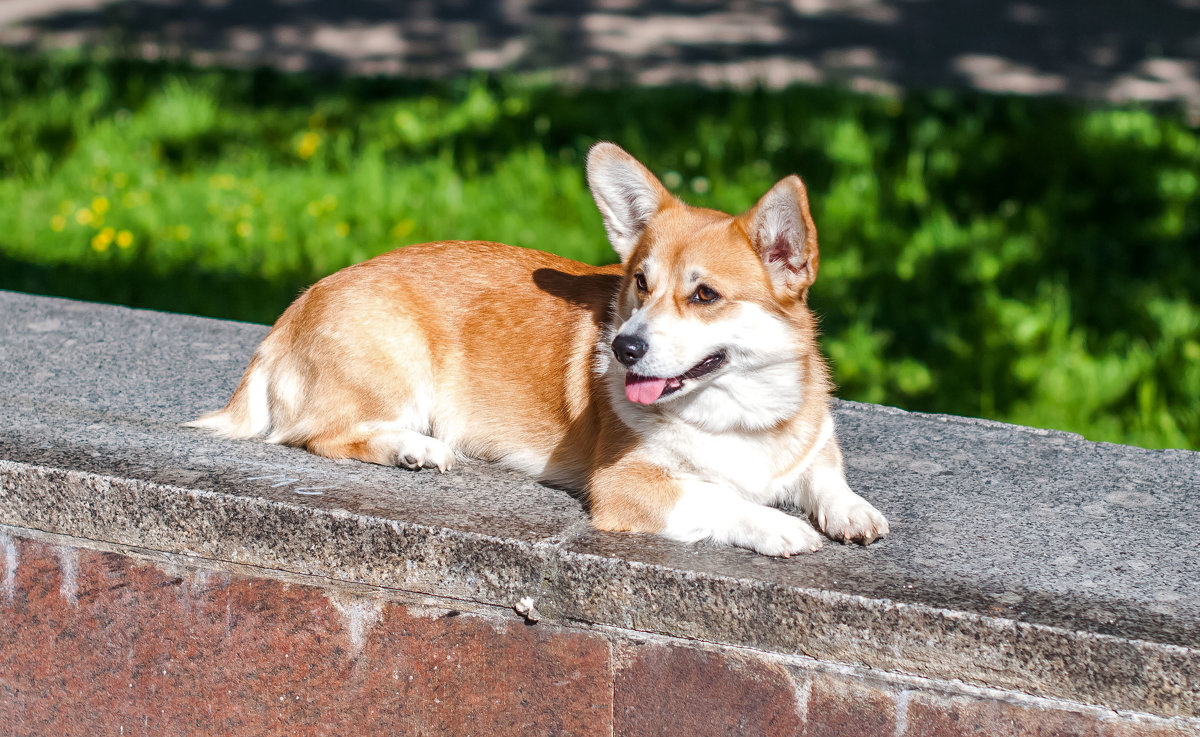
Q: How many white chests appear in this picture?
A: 1